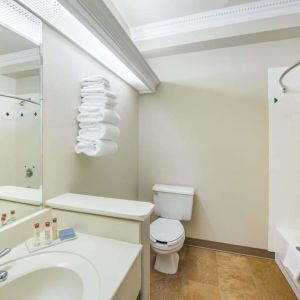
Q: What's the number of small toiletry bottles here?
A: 3